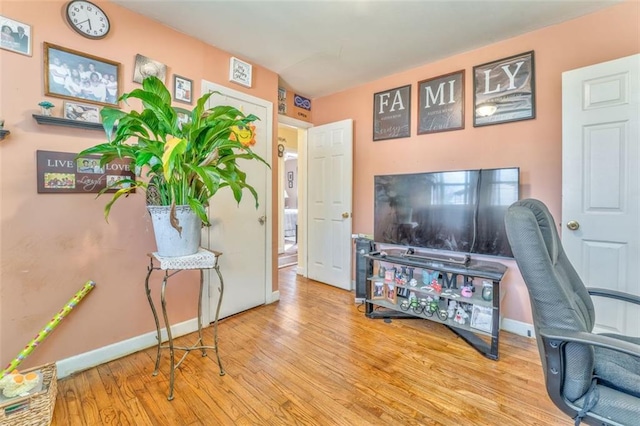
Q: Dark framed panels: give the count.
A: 3